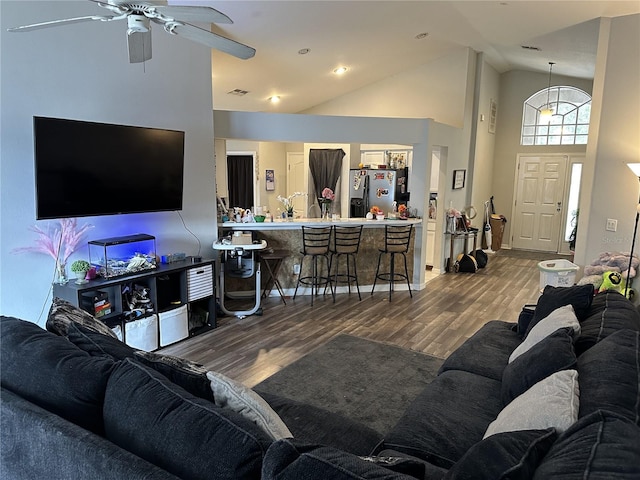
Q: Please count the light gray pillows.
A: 3